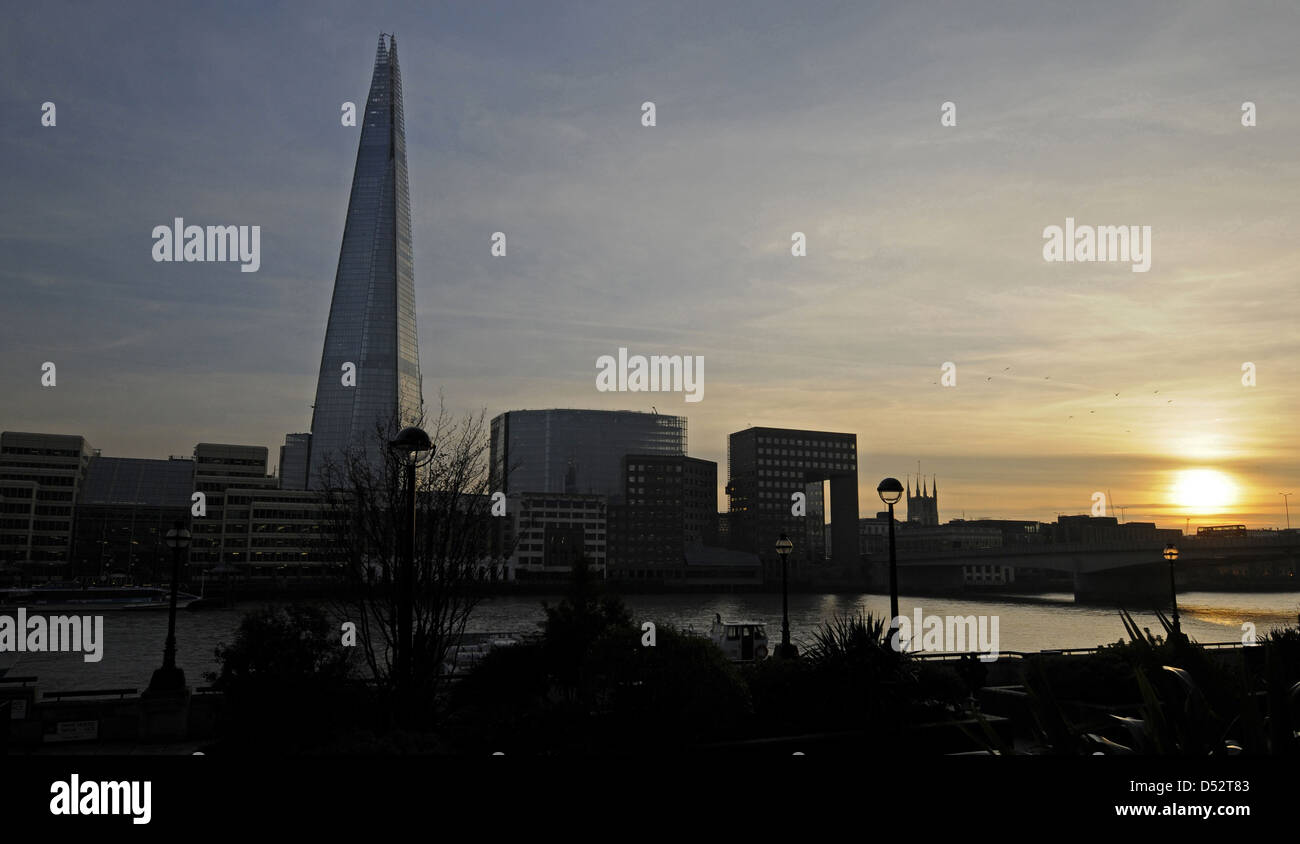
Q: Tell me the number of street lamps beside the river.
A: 5